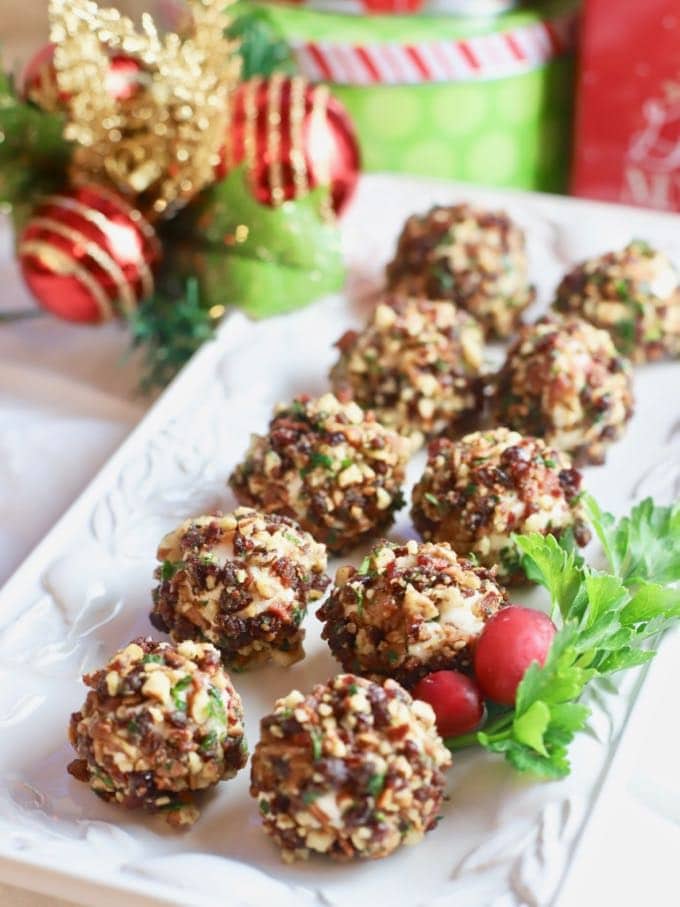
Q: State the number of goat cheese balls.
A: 10